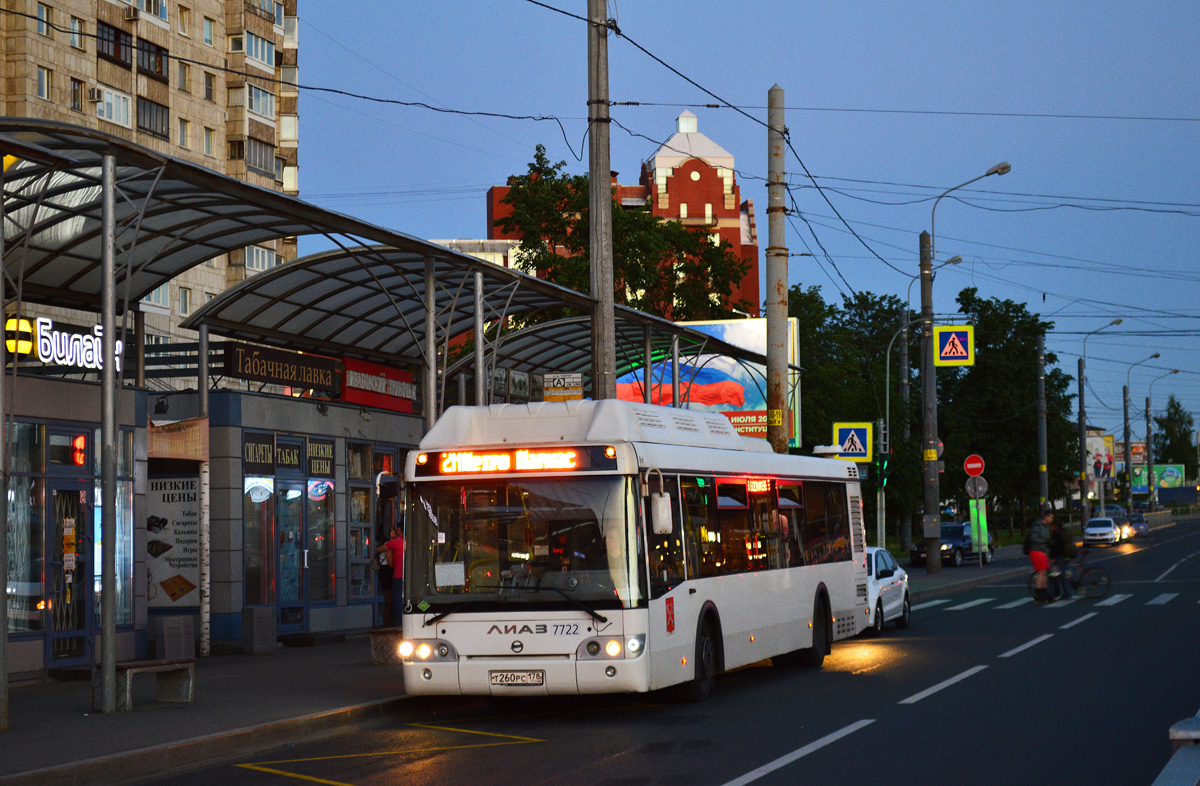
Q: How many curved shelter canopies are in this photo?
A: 3